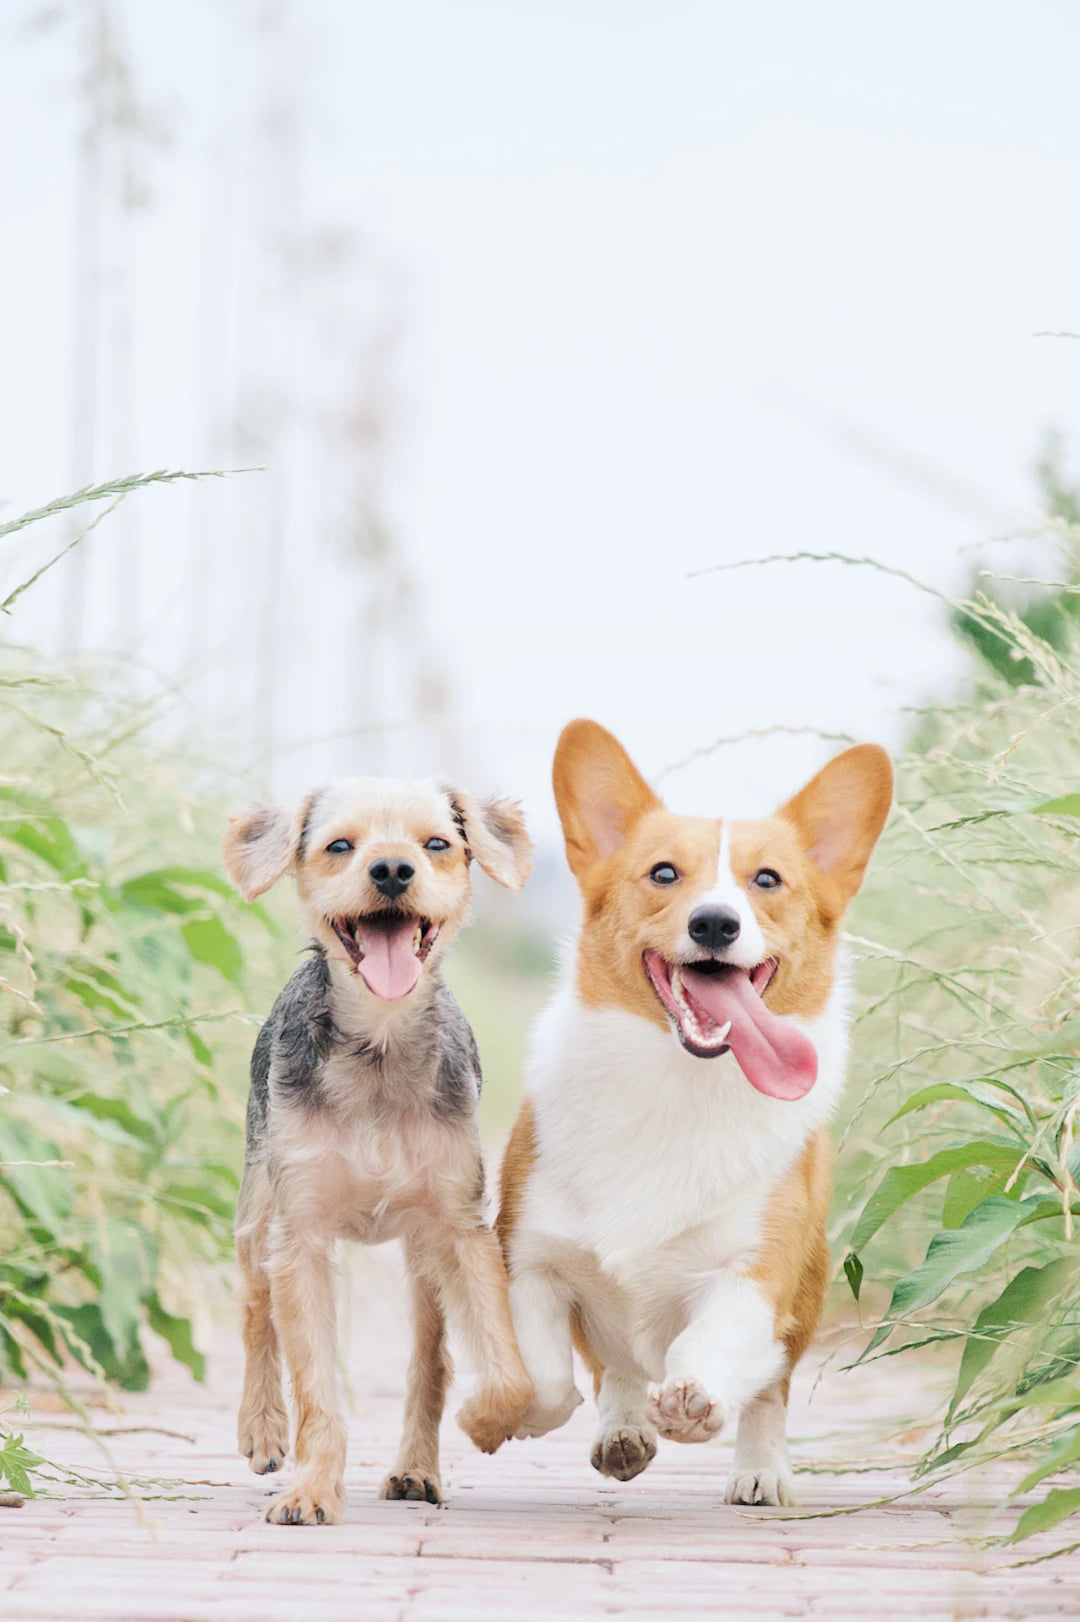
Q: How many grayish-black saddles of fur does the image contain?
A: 1